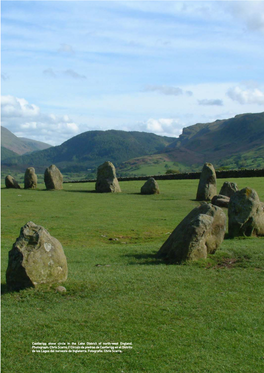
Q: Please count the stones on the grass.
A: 11